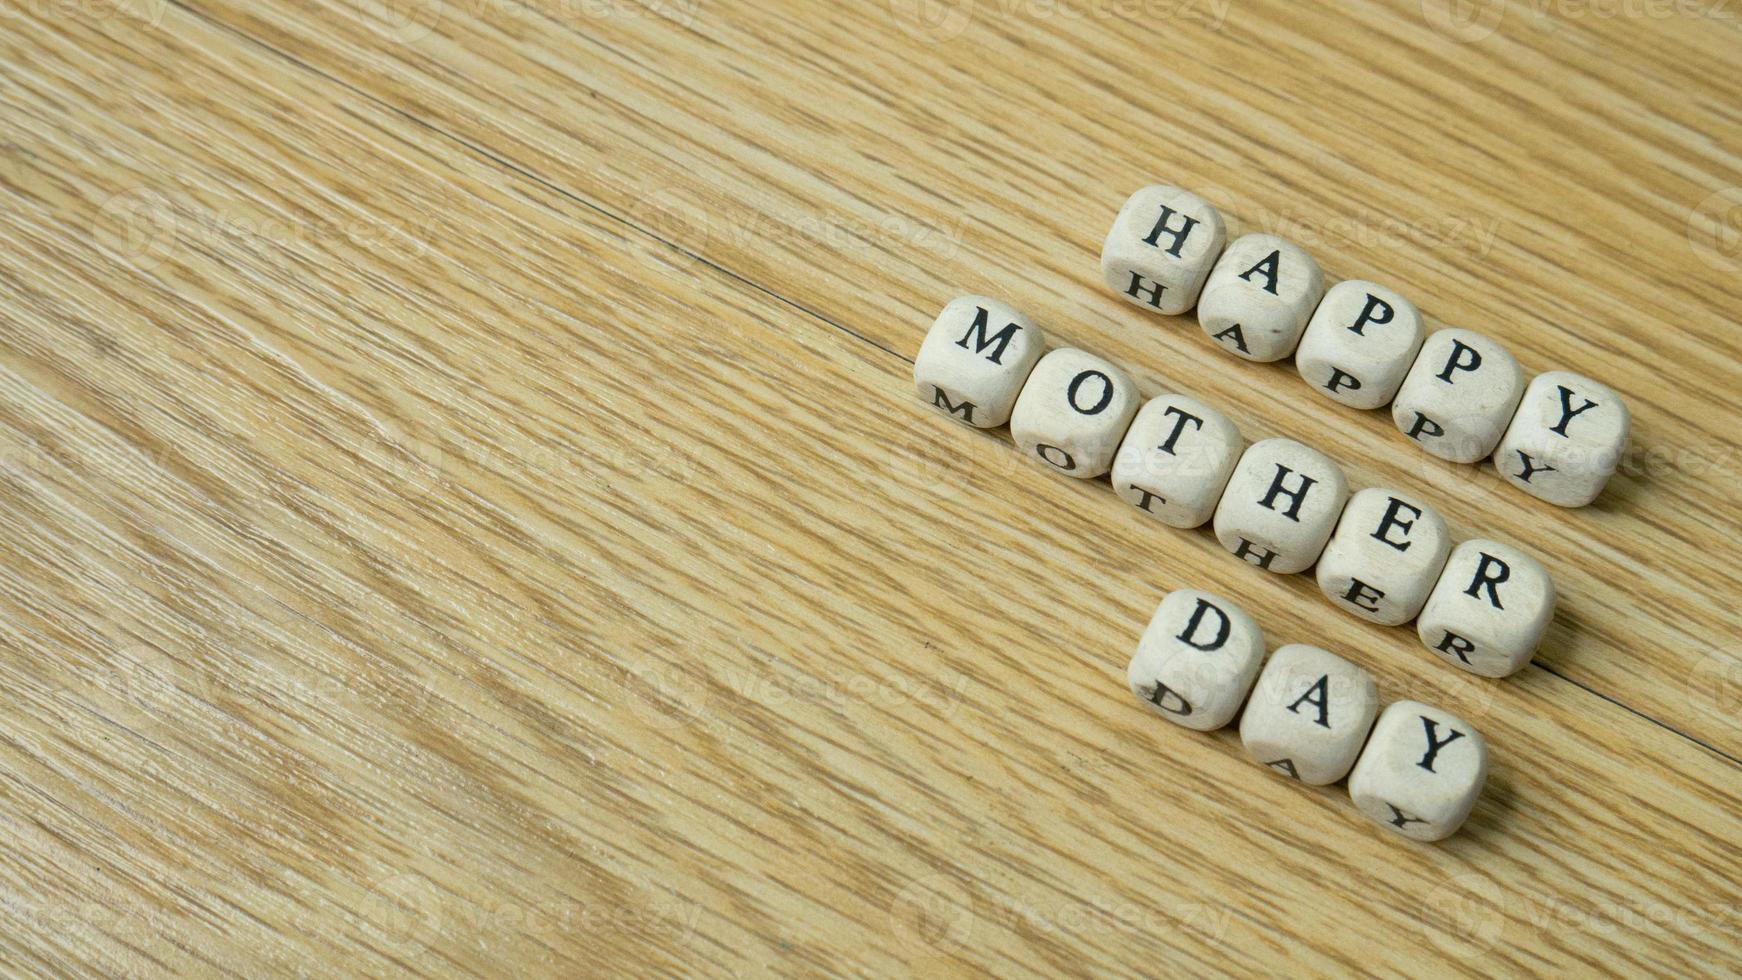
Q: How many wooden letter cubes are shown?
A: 14